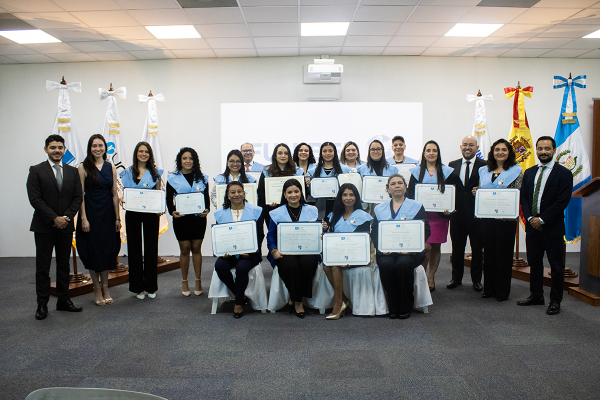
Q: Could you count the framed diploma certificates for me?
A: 15